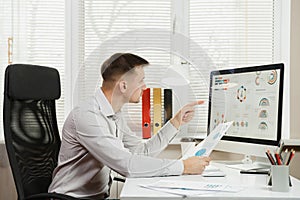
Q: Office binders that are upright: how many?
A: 3